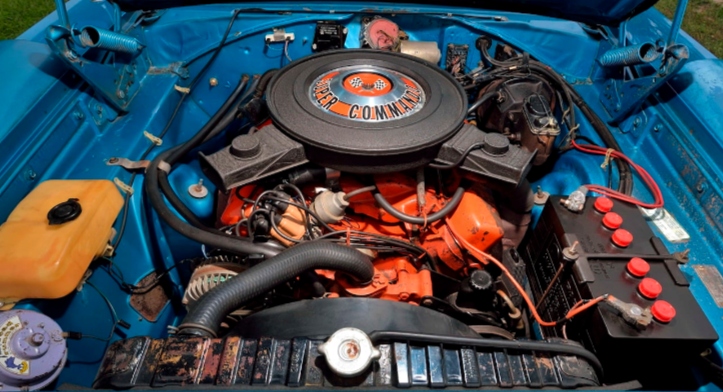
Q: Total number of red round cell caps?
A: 6